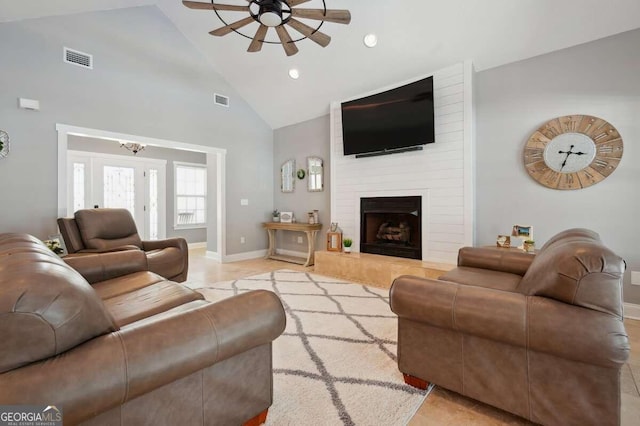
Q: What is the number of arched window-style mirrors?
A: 2